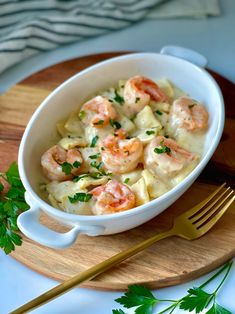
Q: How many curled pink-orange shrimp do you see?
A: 7